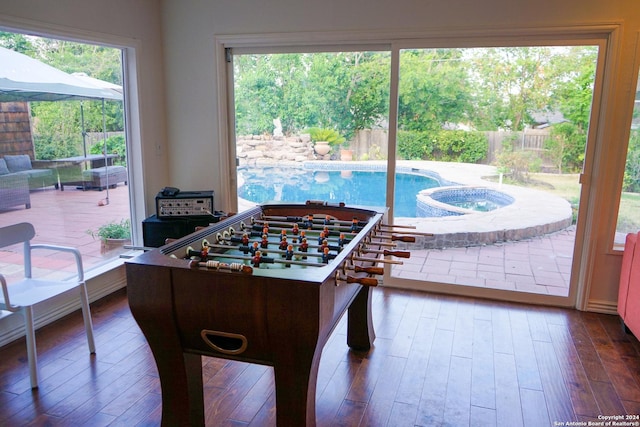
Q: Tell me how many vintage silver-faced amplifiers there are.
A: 1